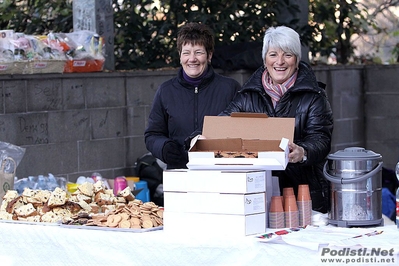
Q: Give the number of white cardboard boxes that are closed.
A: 3